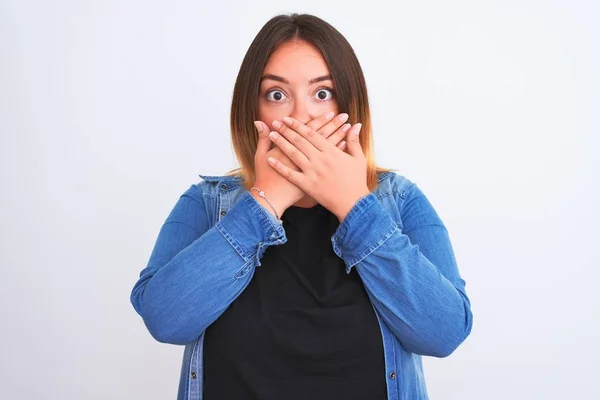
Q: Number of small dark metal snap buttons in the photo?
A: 4